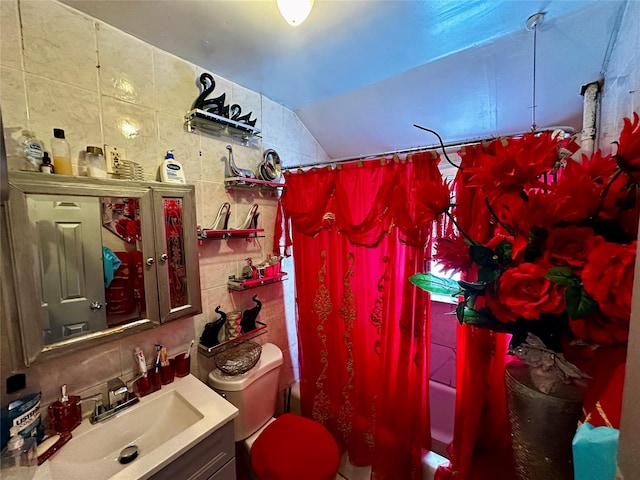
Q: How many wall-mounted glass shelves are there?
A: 5